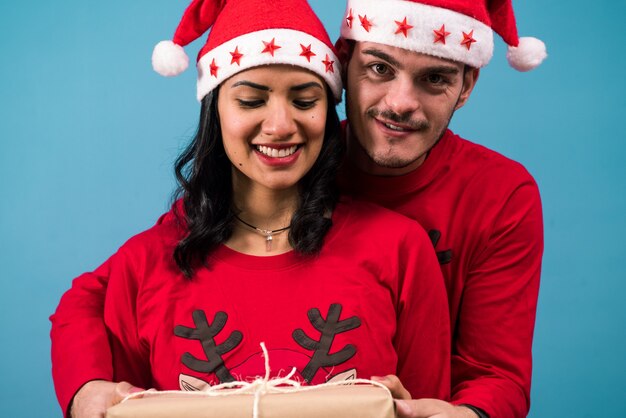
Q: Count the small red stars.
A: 10